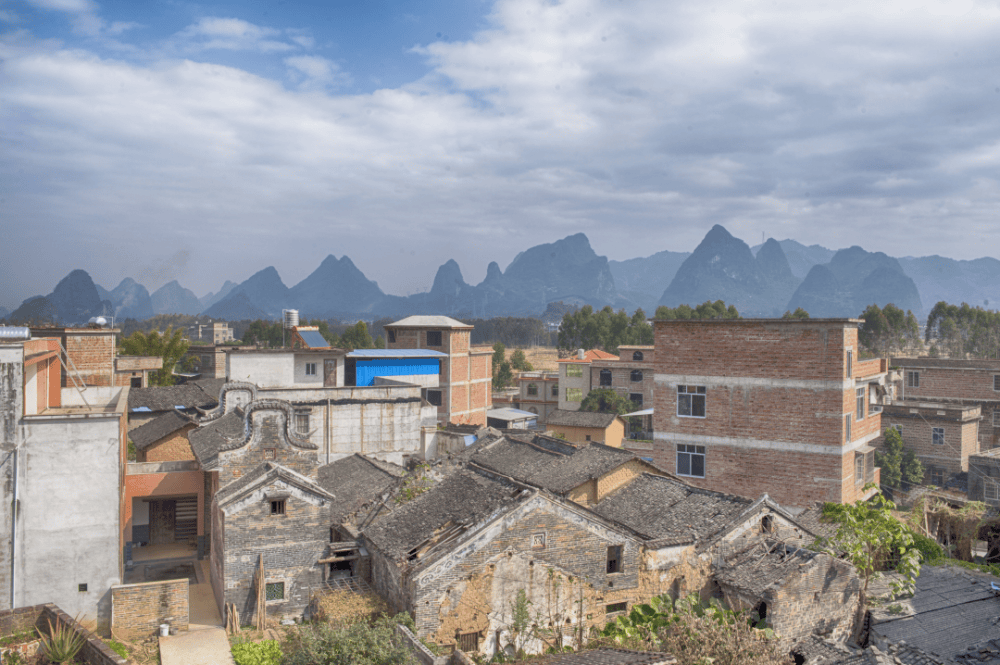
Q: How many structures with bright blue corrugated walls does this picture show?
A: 1